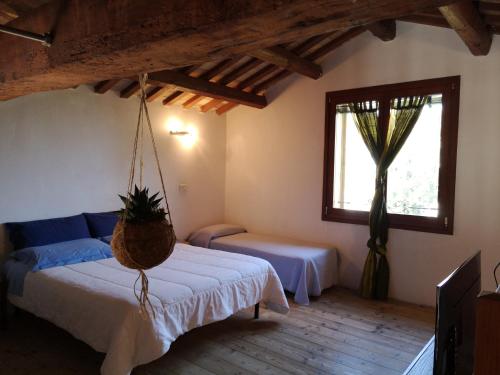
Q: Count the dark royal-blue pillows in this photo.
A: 2